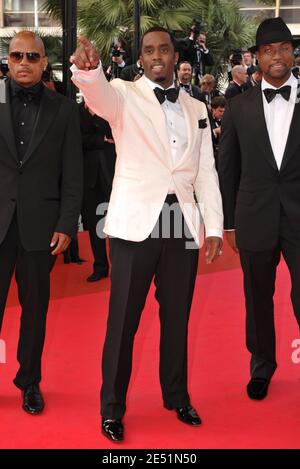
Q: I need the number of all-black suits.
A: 1